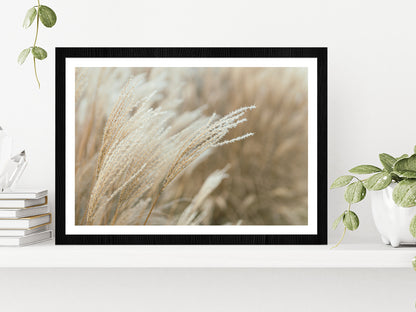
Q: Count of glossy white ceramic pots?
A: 1